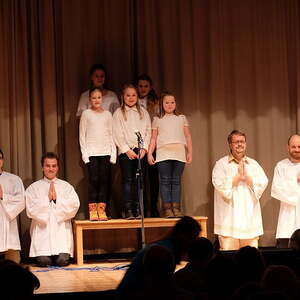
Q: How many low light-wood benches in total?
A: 1